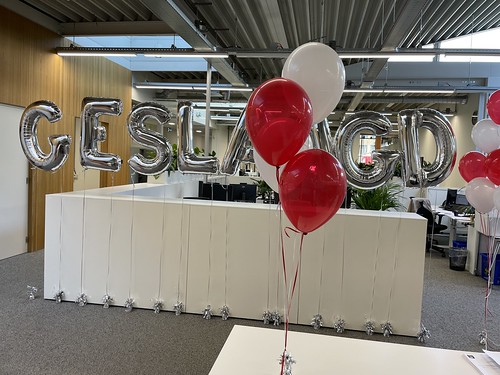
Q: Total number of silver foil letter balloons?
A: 8